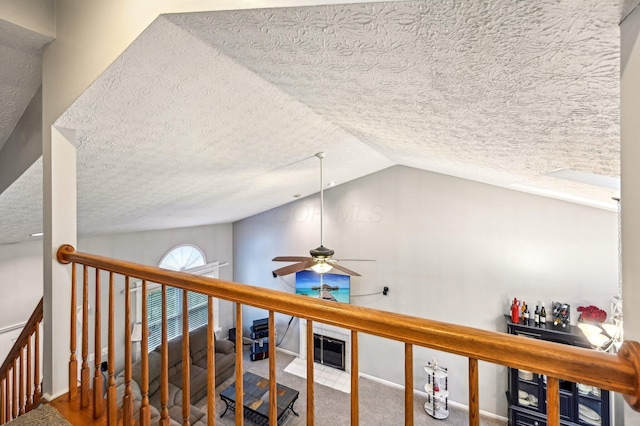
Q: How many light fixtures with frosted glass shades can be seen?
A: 2